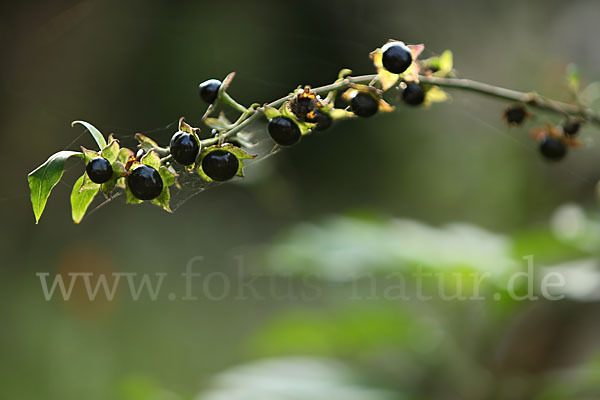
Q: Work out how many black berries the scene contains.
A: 13